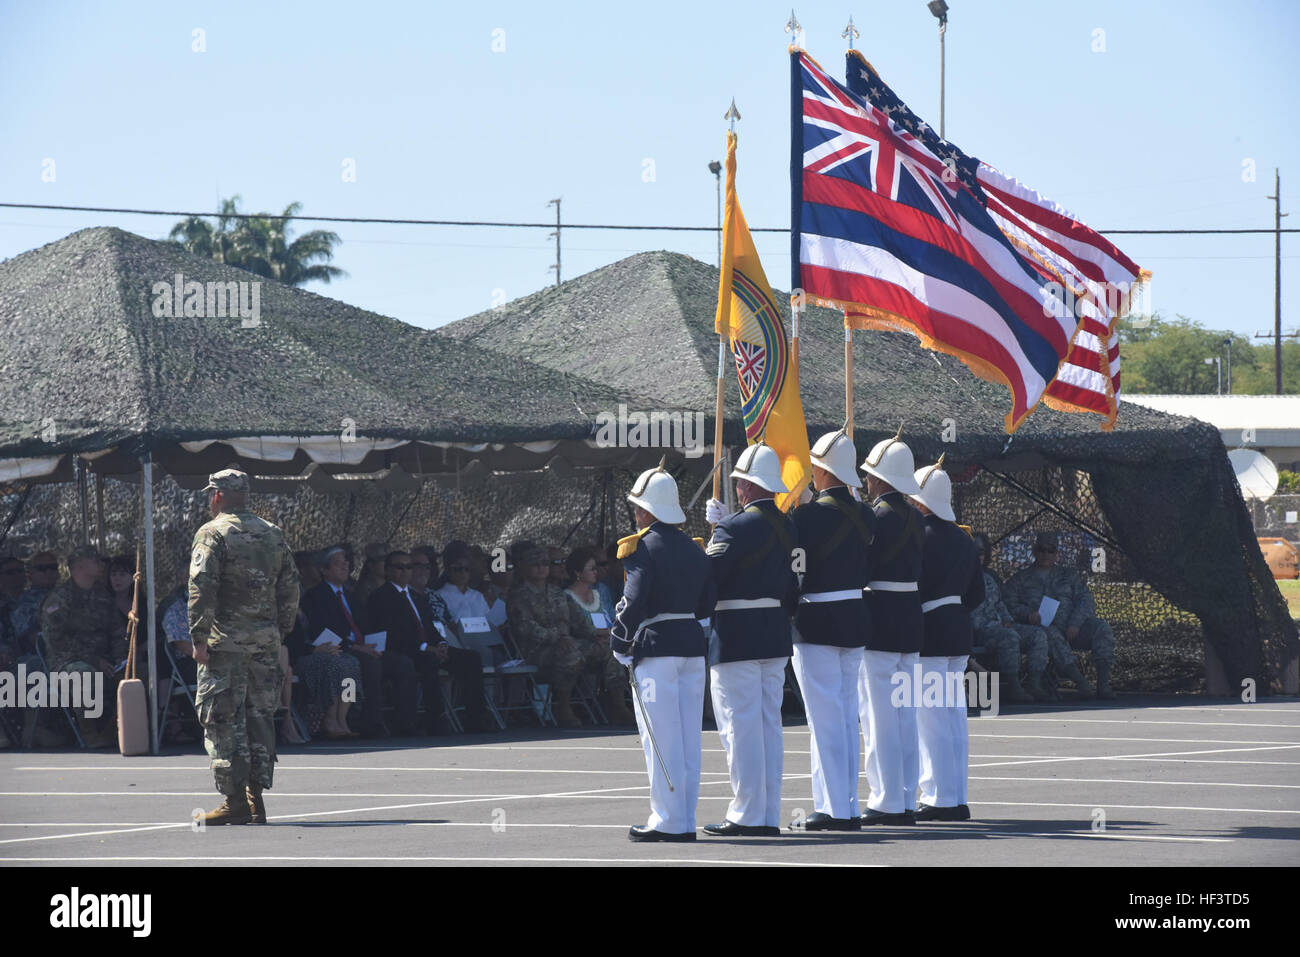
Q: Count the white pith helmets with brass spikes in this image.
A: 5